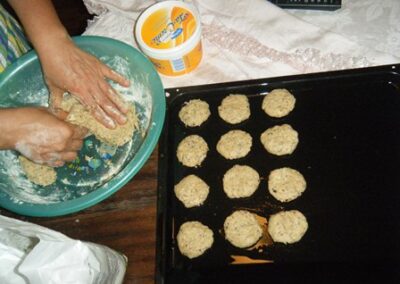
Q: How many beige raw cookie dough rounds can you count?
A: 12